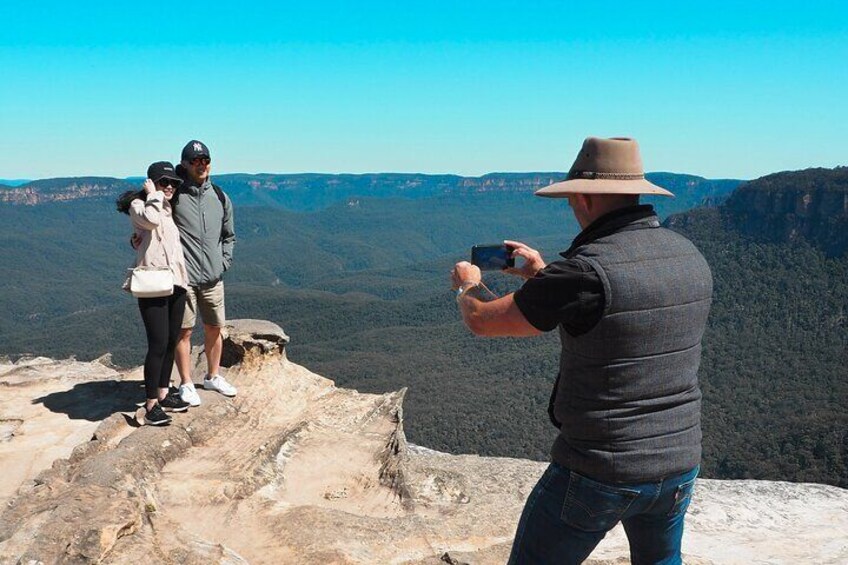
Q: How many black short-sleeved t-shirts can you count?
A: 1